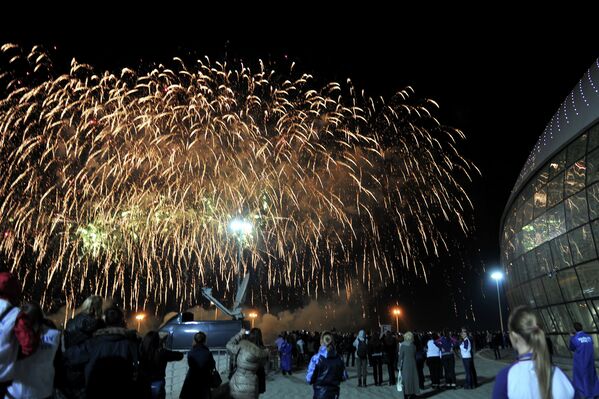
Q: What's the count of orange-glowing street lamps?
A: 3